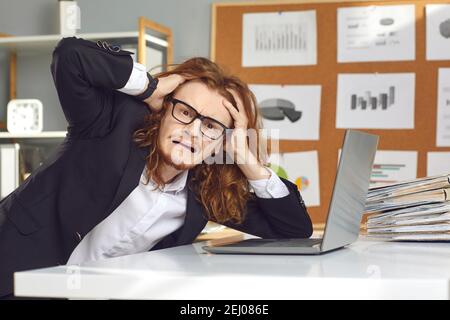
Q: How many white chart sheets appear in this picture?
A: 9